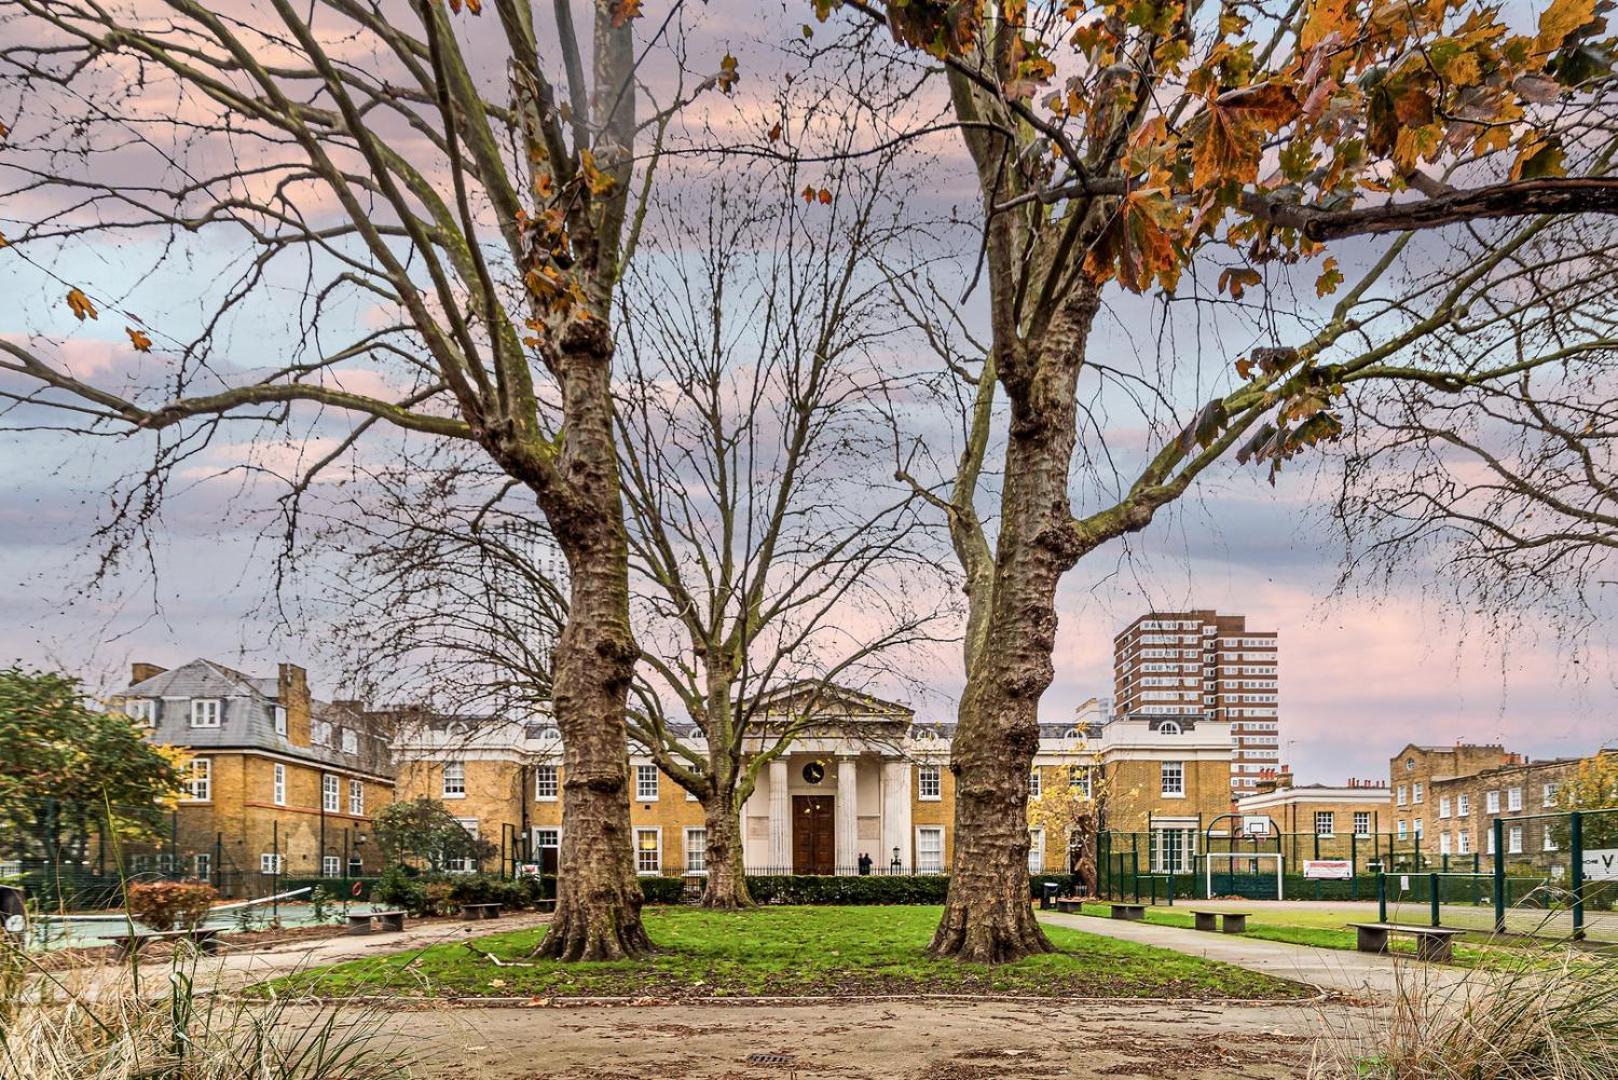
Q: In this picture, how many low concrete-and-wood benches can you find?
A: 8